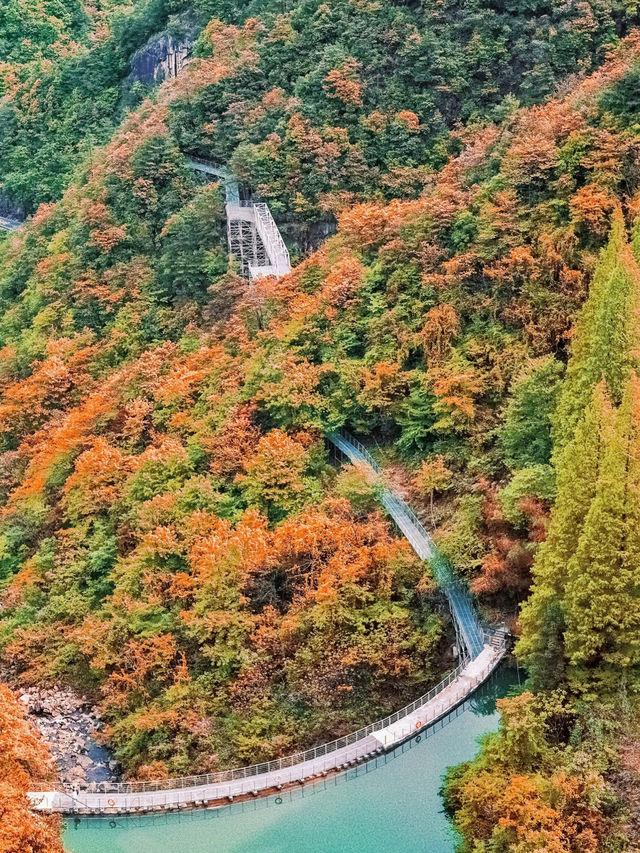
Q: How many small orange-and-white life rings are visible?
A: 3